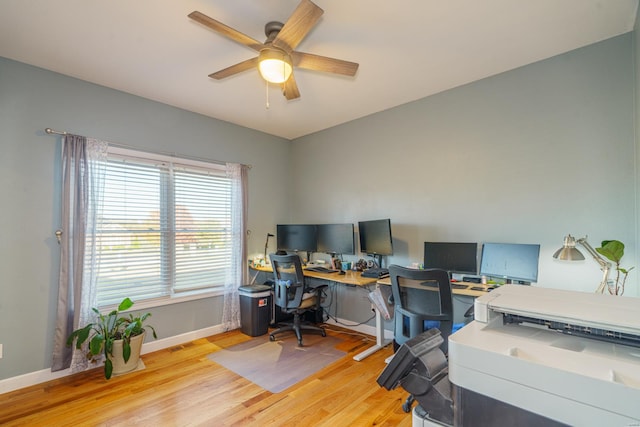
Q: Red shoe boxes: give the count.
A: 0